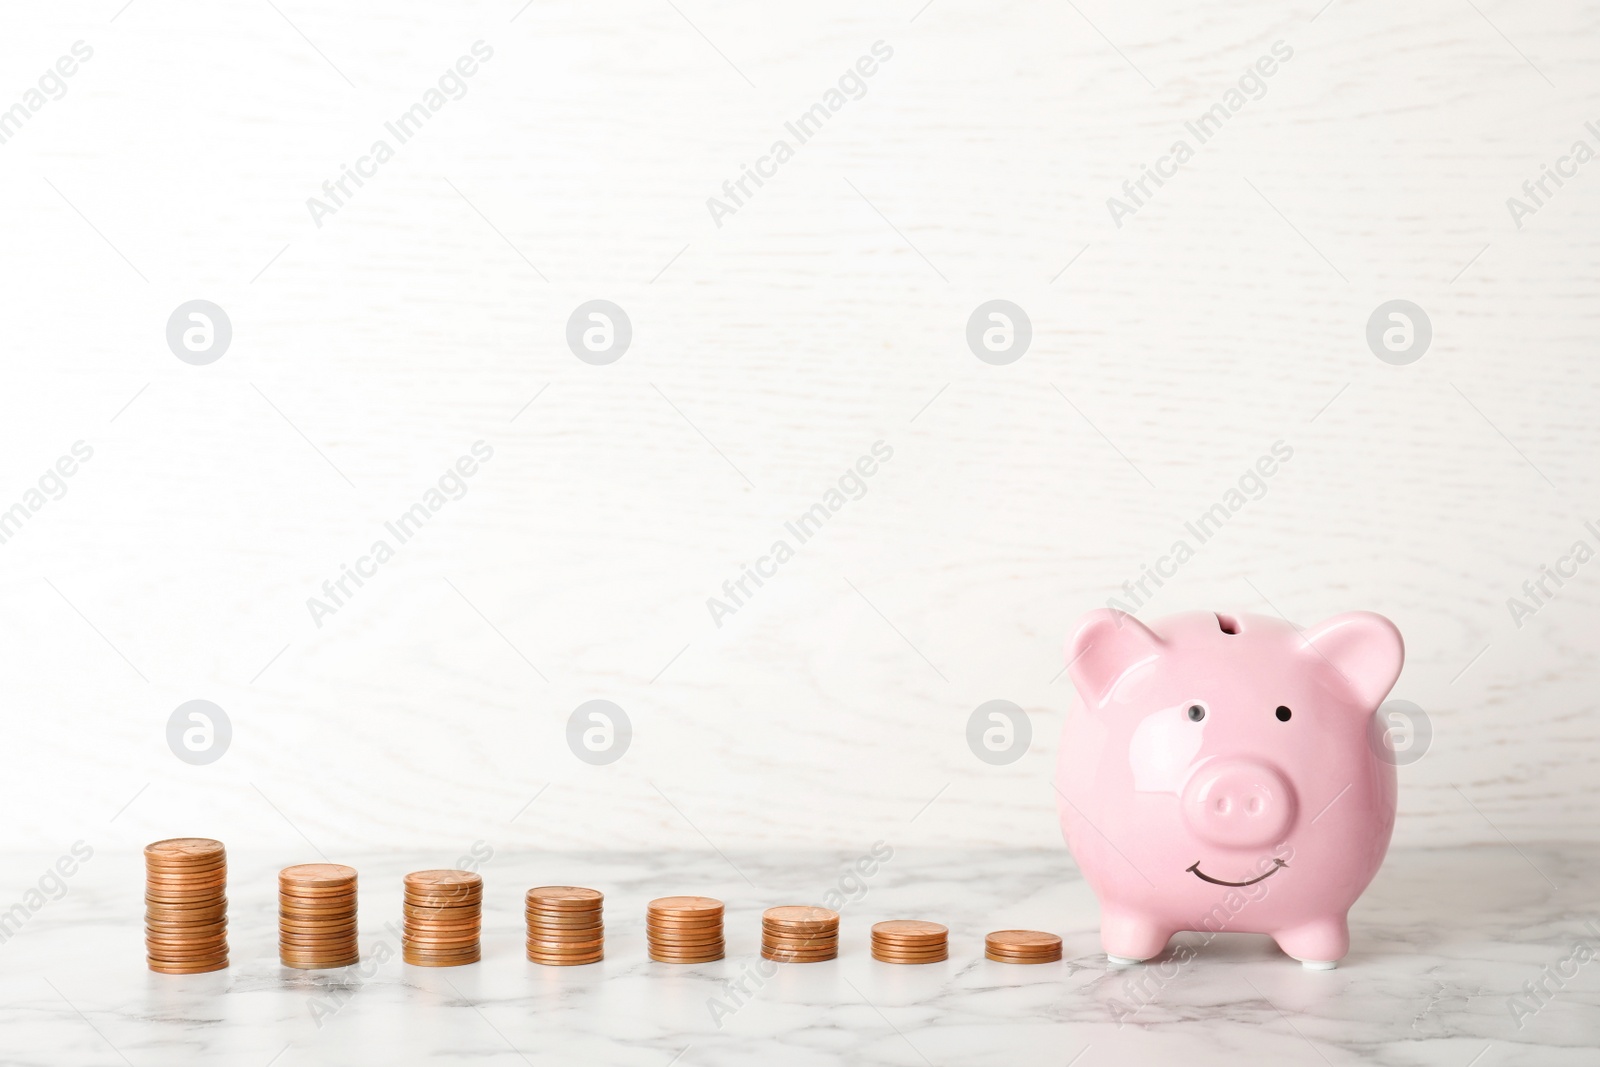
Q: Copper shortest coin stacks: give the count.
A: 1